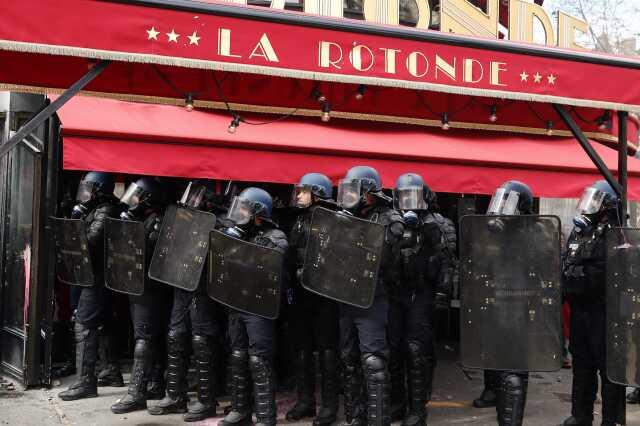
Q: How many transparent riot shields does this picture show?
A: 7